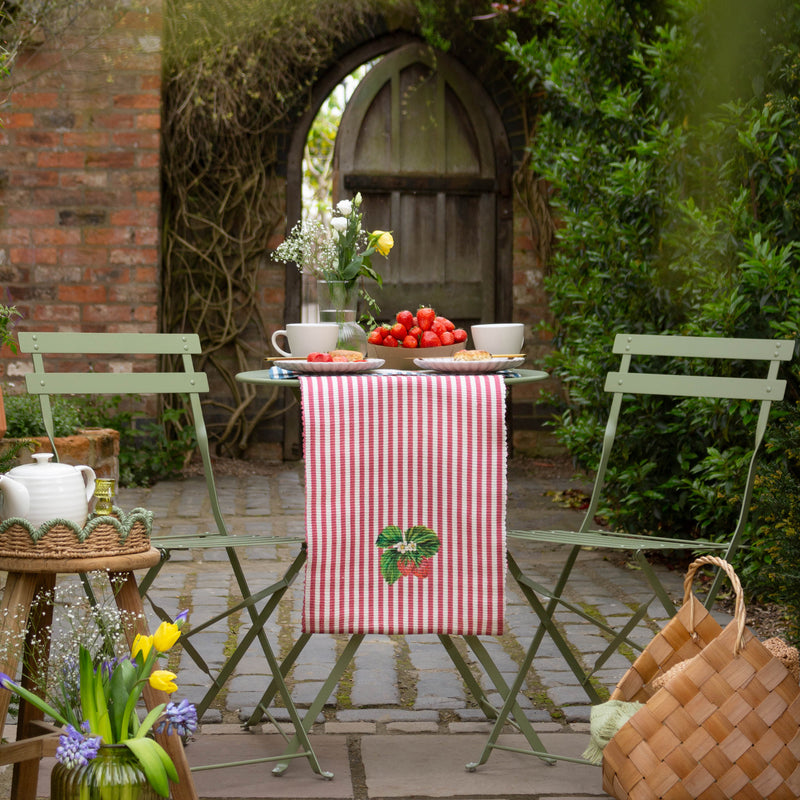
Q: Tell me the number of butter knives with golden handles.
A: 2